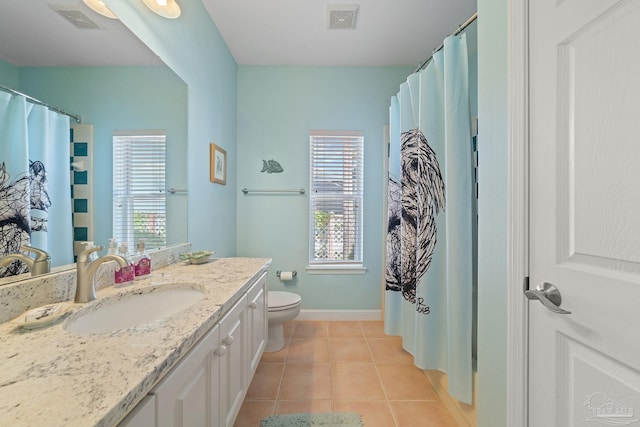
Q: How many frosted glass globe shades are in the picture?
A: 2